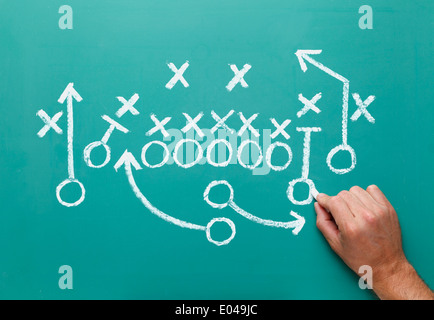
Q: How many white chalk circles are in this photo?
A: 11